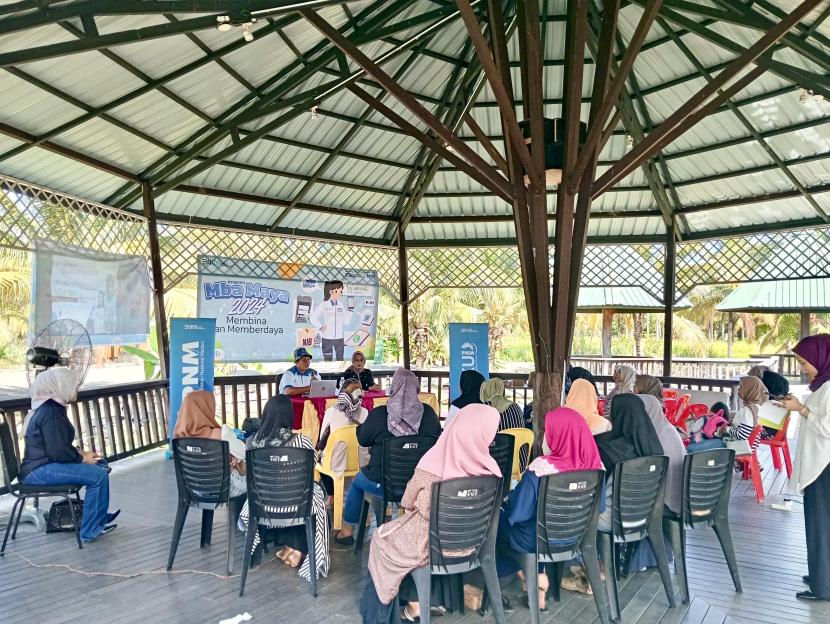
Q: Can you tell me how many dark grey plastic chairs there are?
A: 8